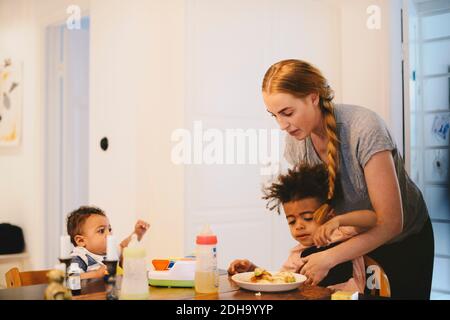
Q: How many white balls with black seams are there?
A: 0